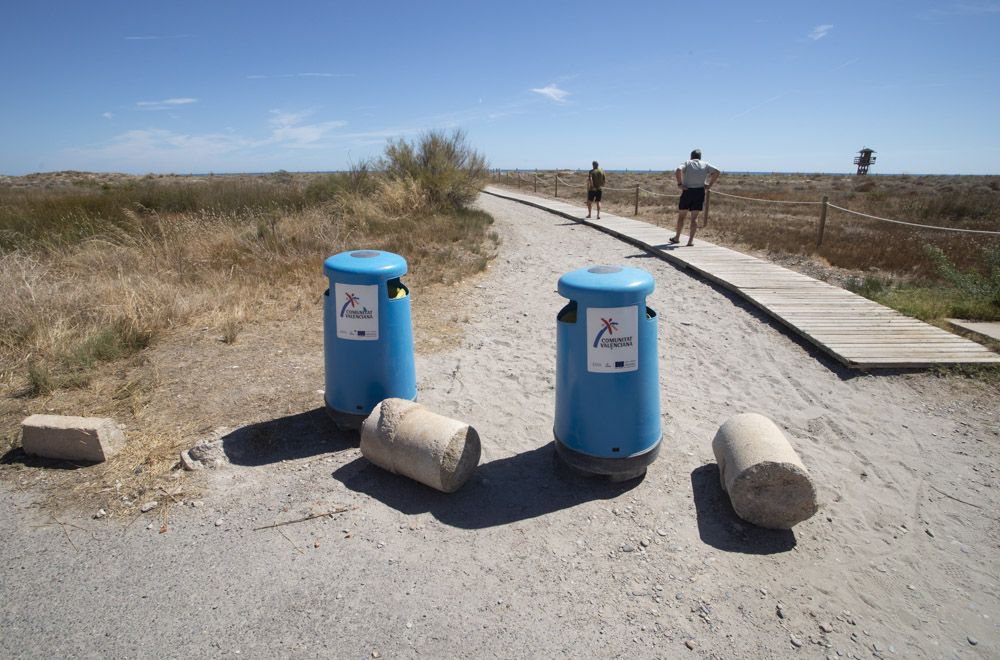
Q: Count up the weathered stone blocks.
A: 3